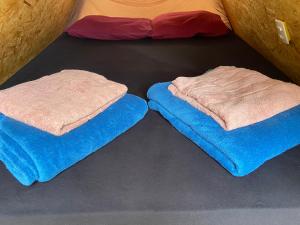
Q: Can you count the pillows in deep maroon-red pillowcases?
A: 2